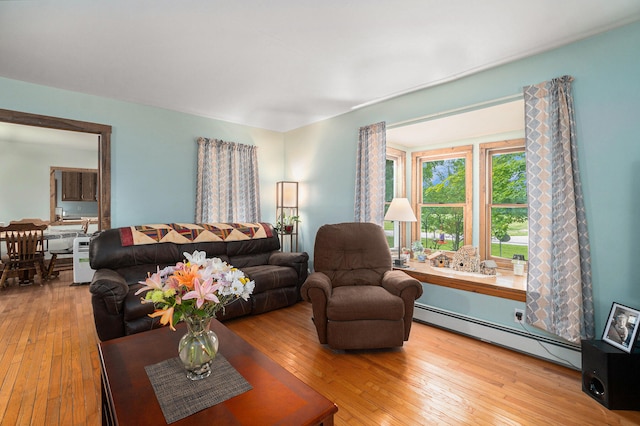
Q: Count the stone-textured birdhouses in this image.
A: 3